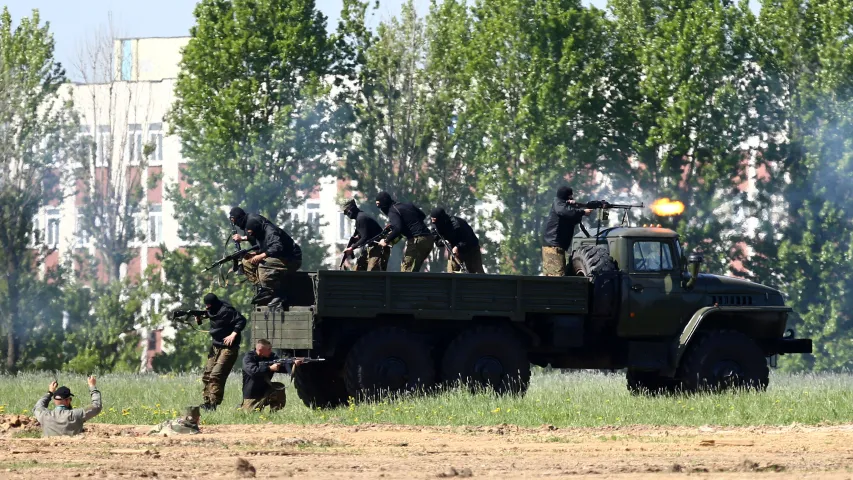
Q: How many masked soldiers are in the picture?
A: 7